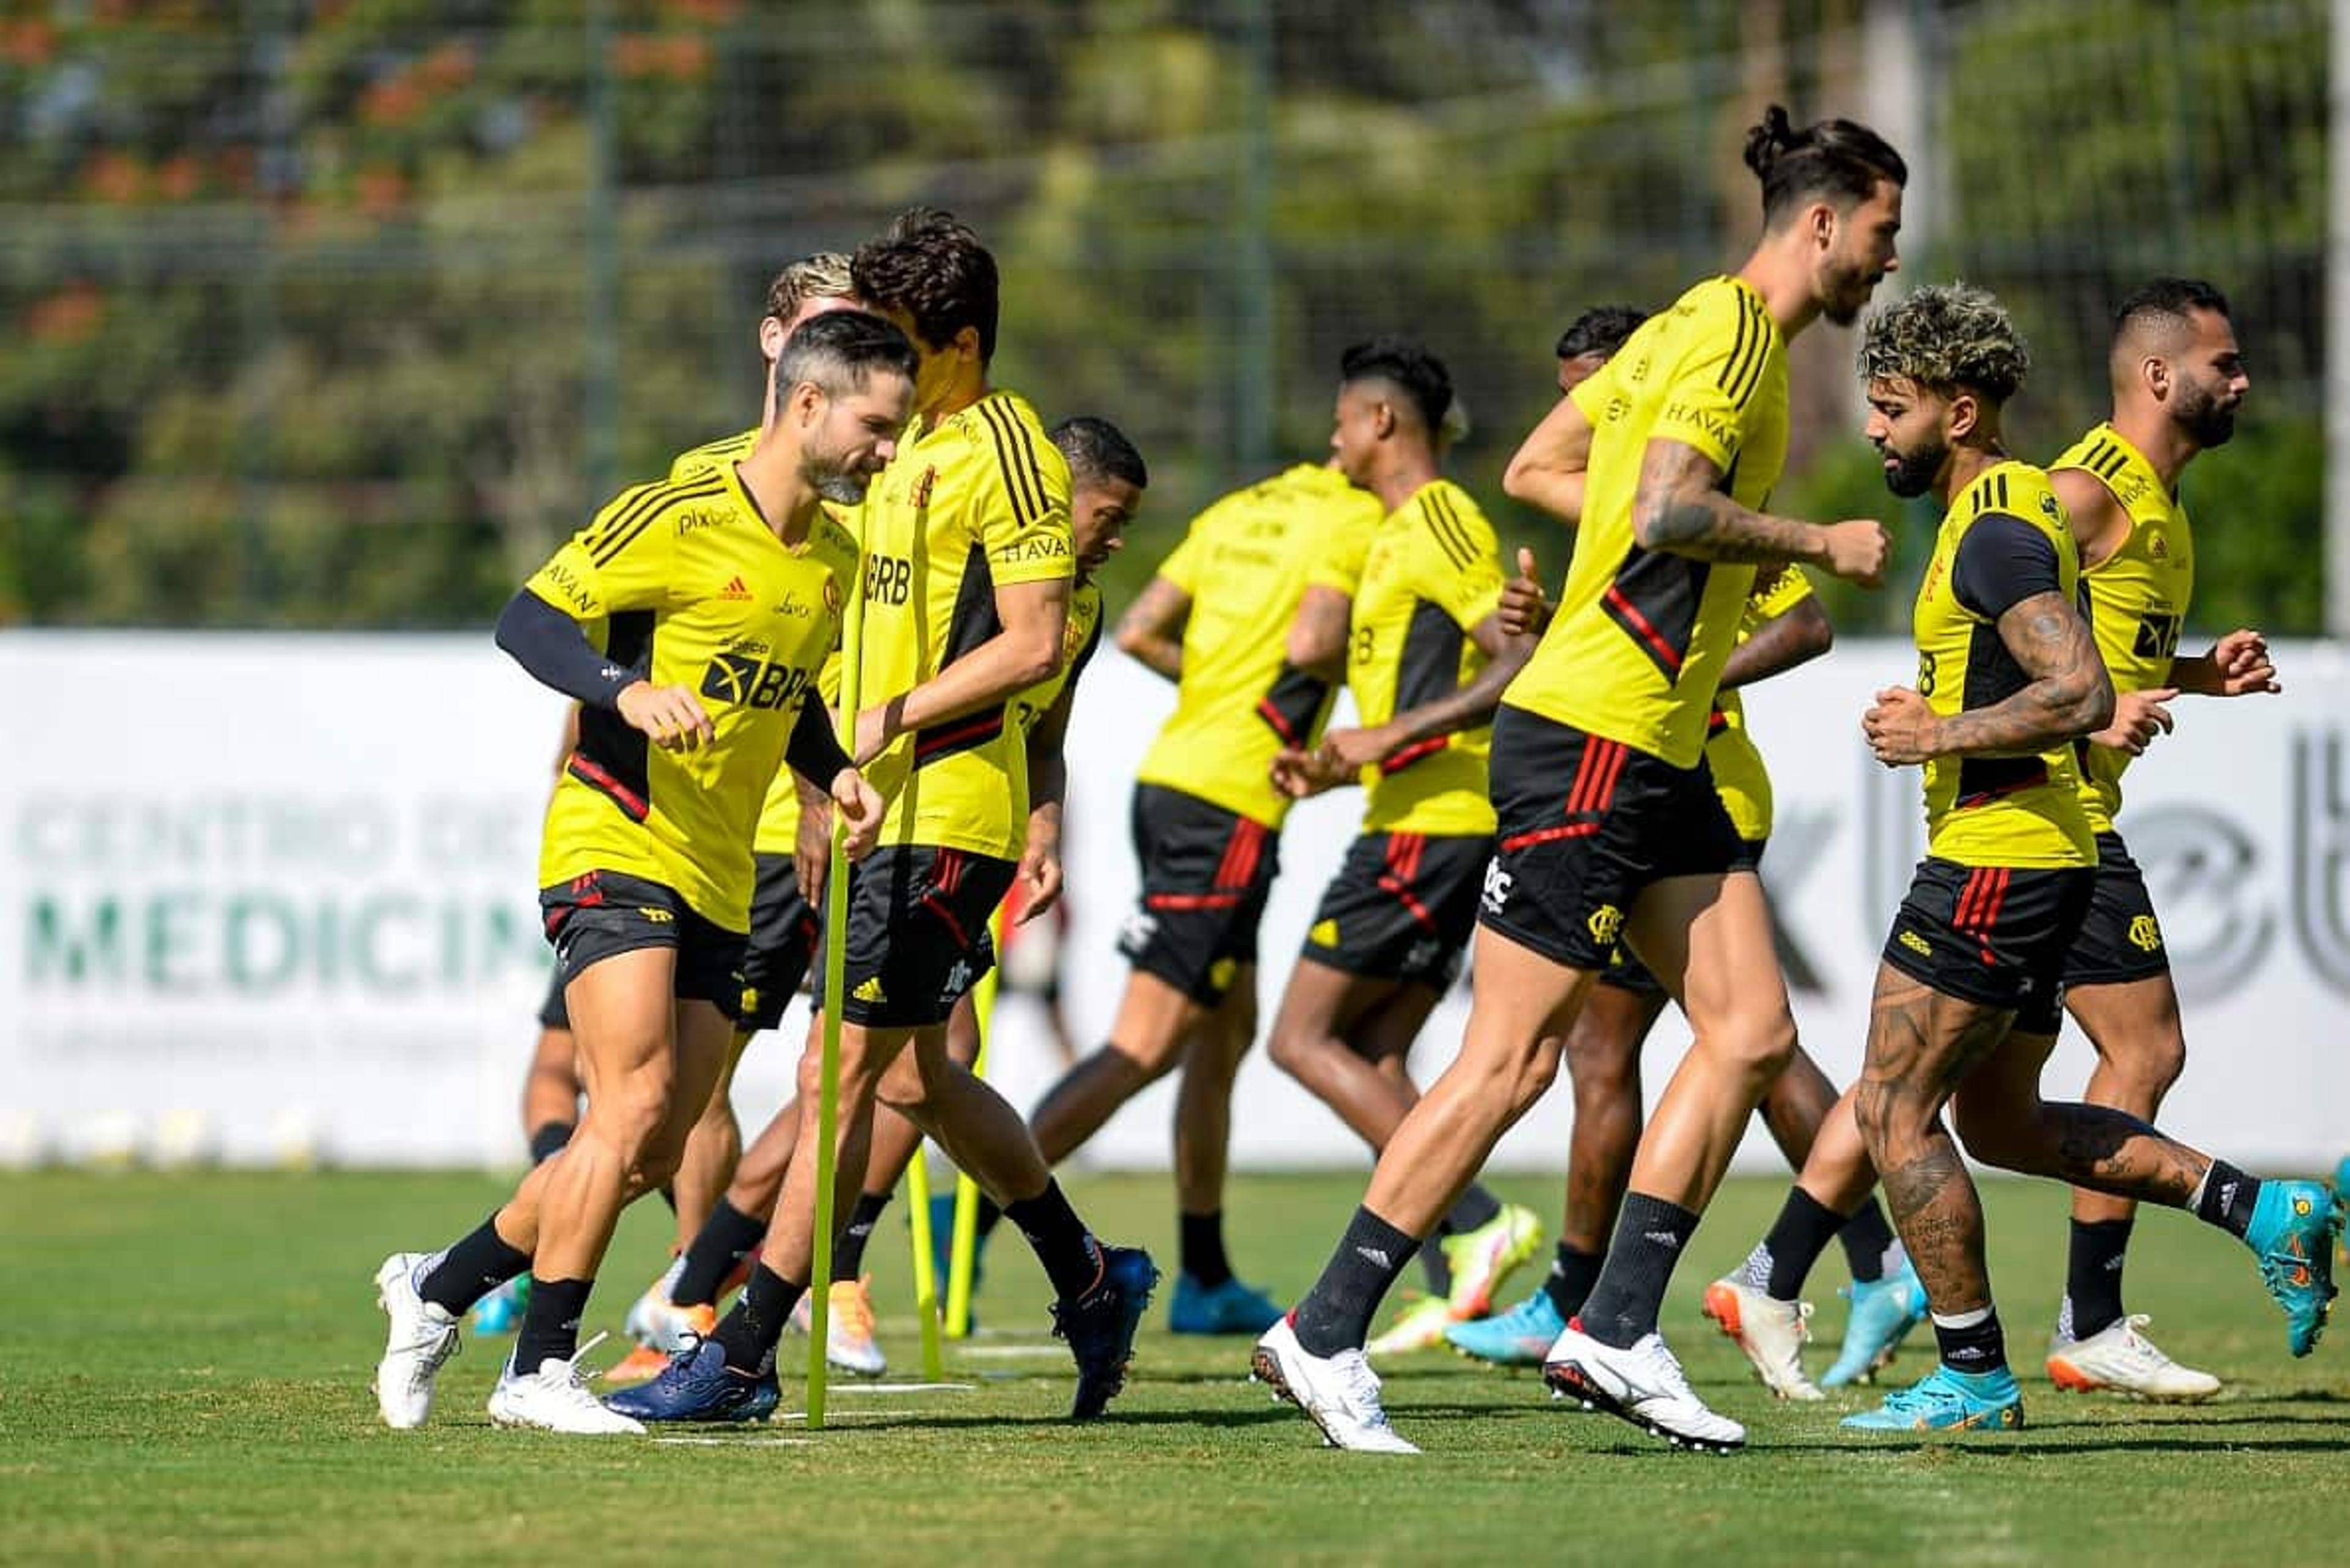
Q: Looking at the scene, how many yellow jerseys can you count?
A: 10